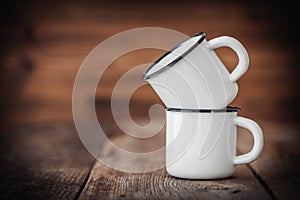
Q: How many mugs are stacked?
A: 2